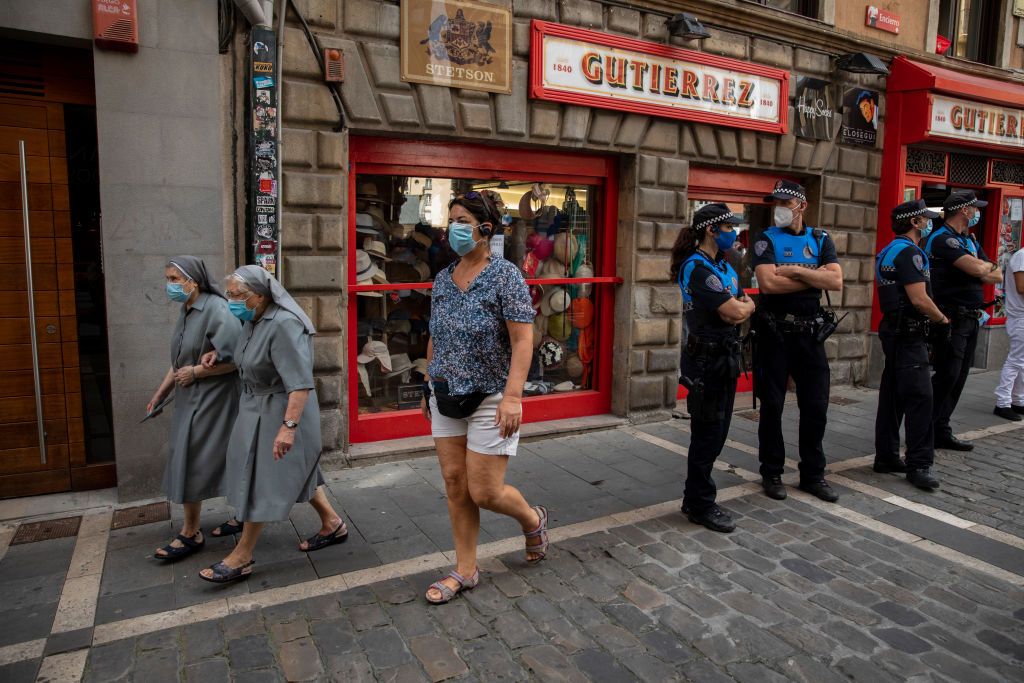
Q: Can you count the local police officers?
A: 4